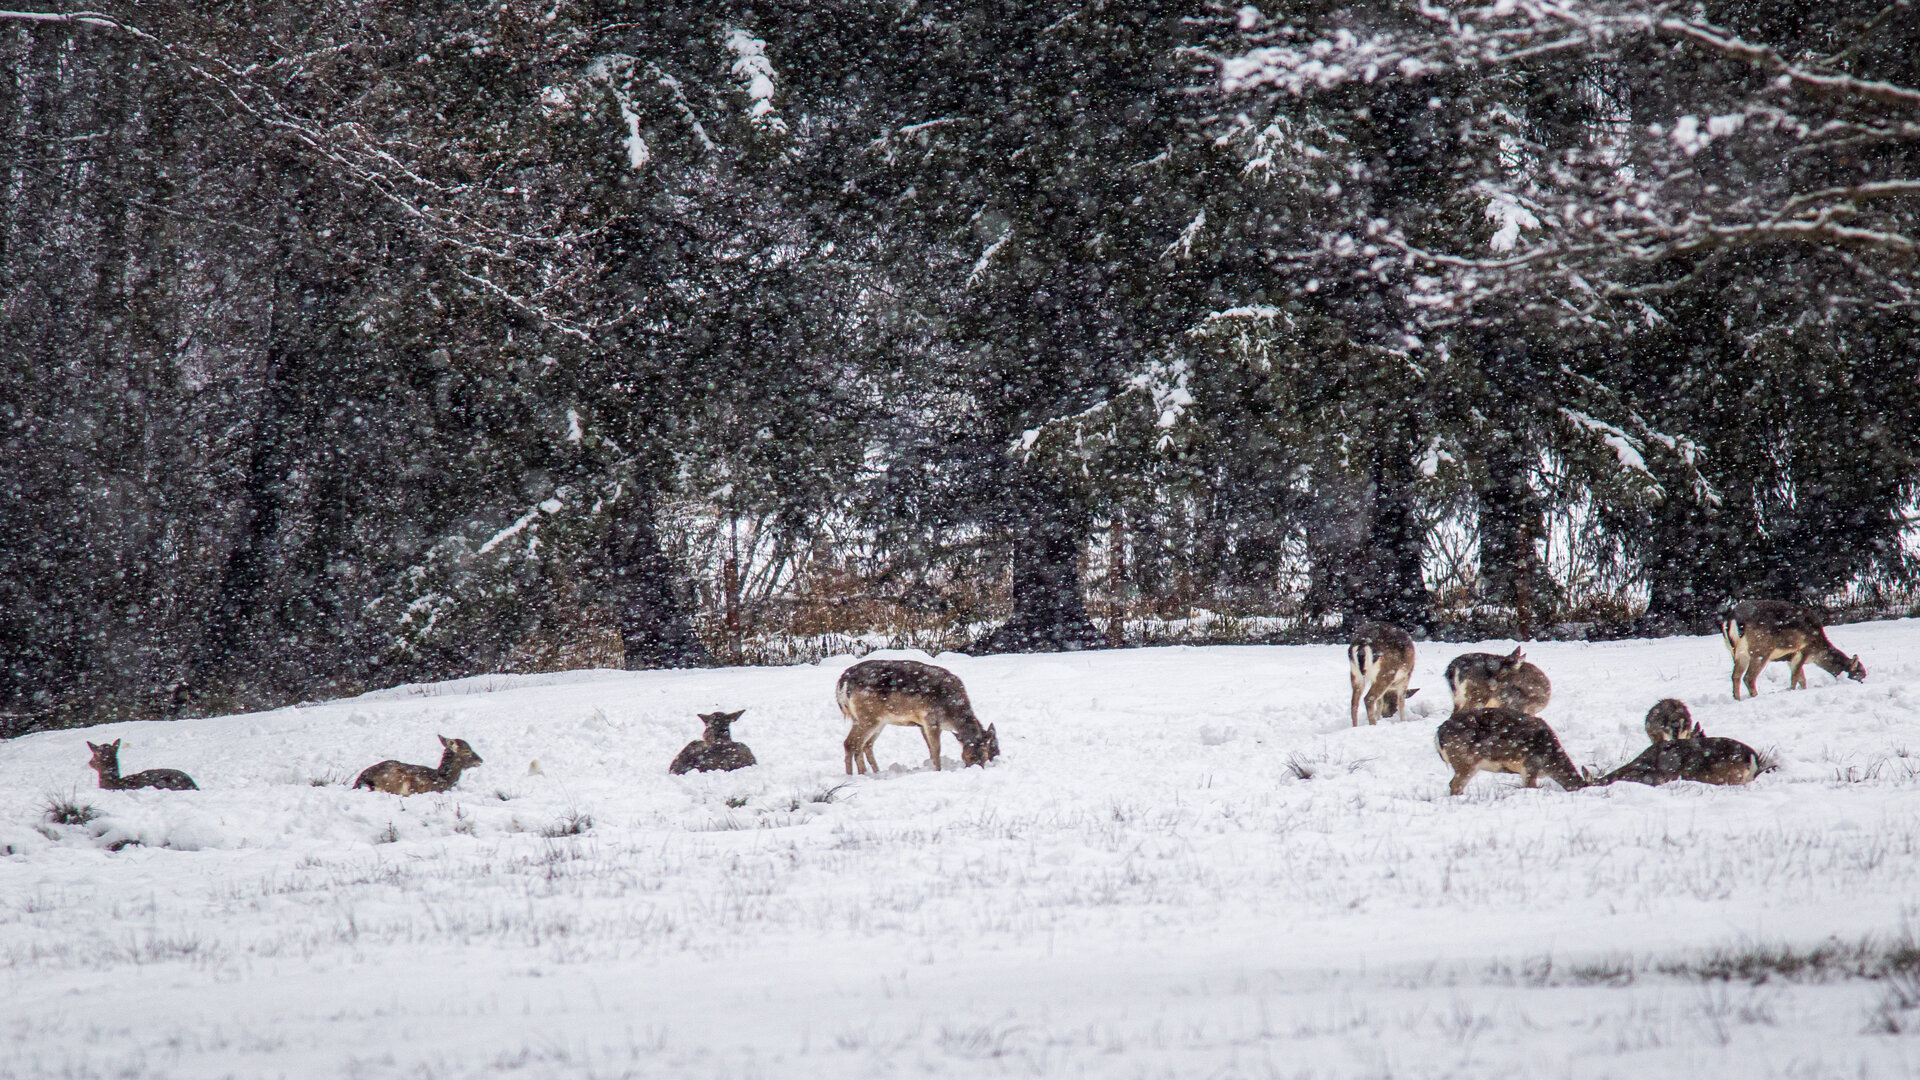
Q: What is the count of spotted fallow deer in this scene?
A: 10